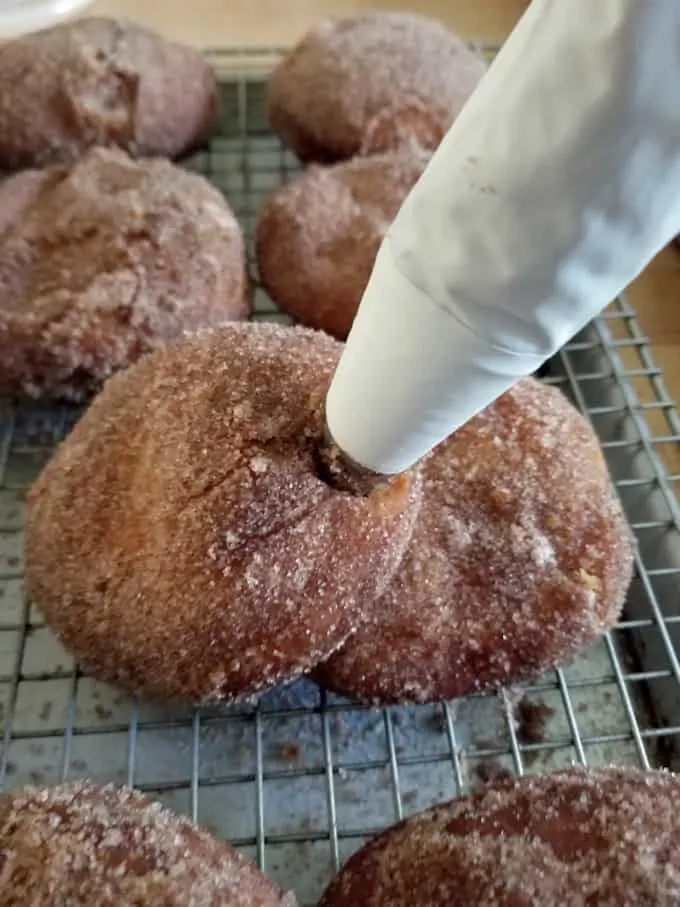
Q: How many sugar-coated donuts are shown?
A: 8